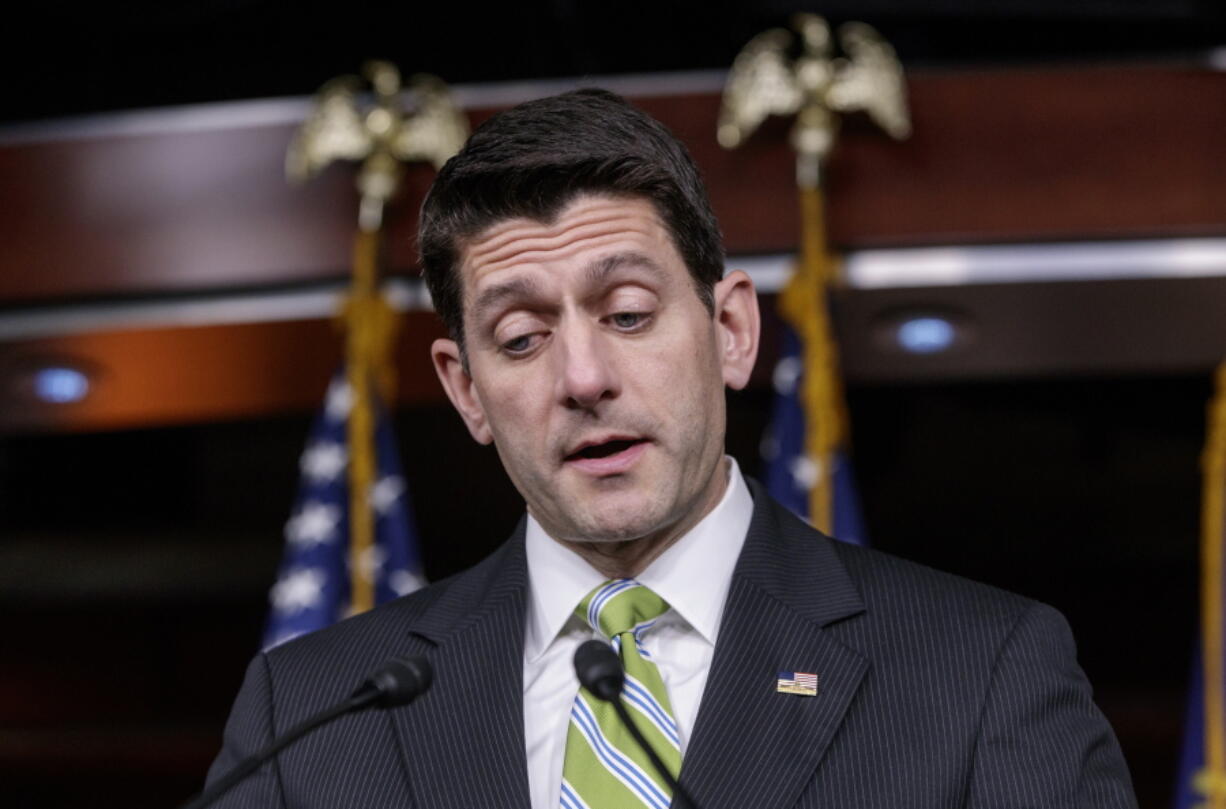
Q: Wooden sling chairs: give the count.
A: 0